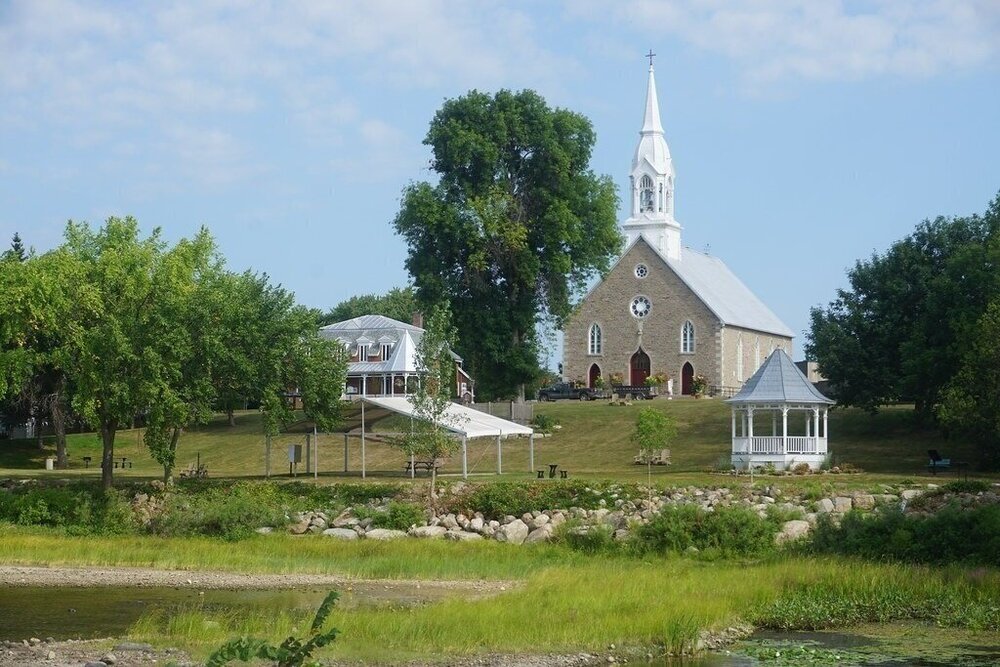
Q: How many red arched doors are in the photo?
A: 3